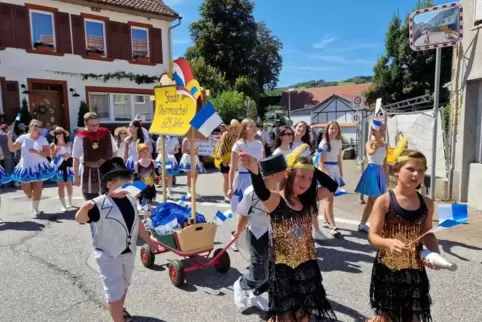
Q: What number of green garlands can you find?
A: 1